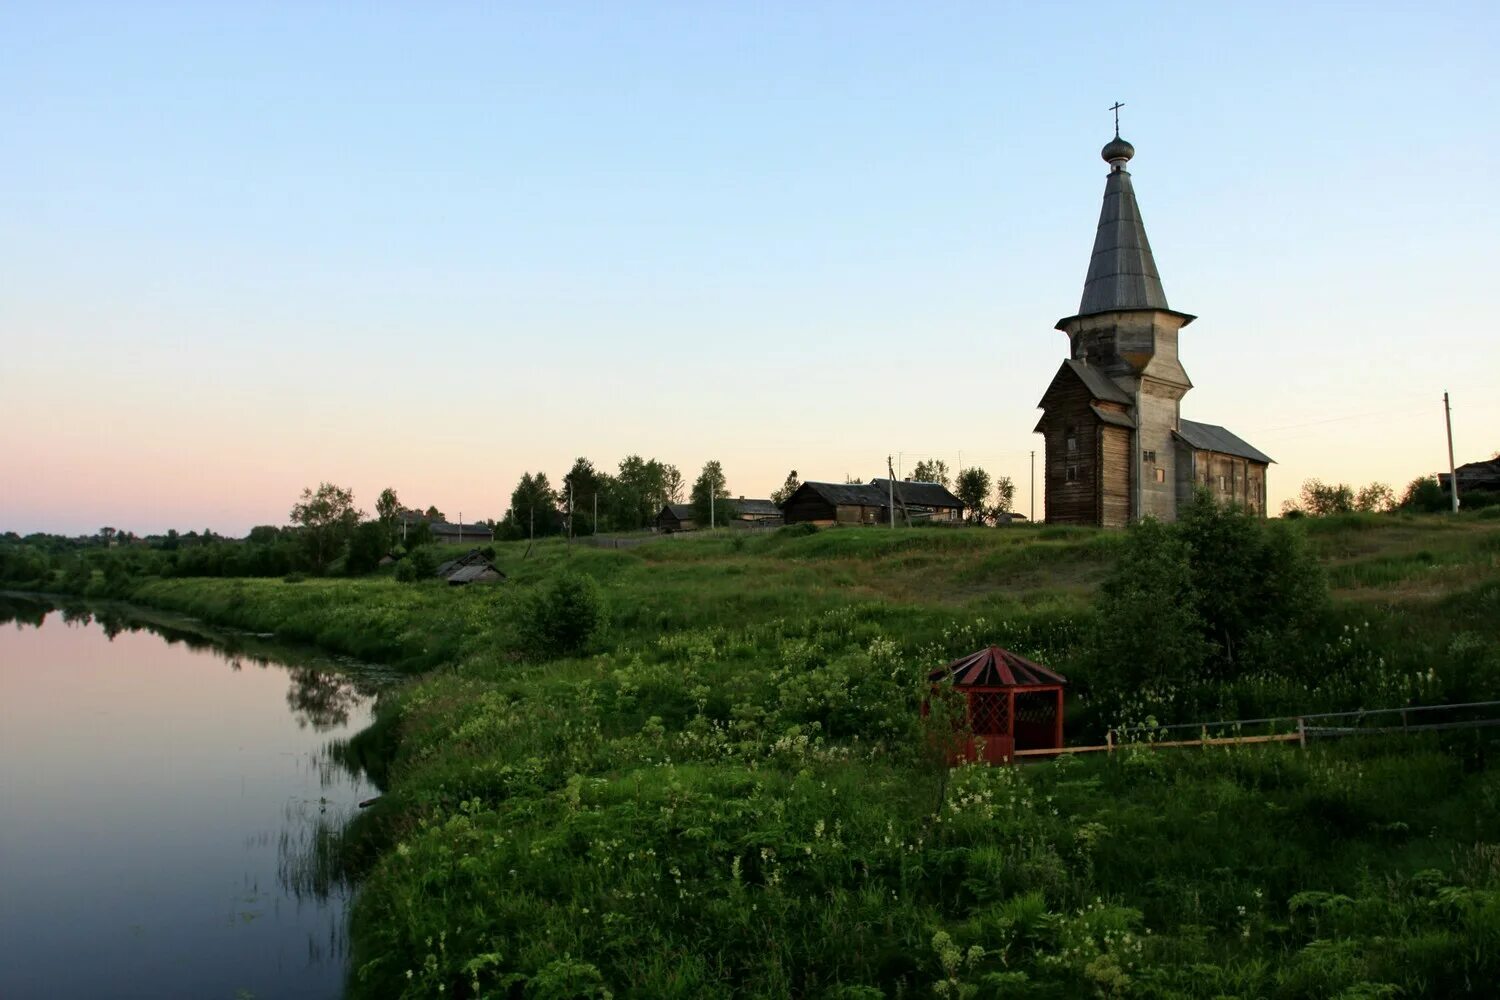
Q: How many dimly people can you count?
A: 0